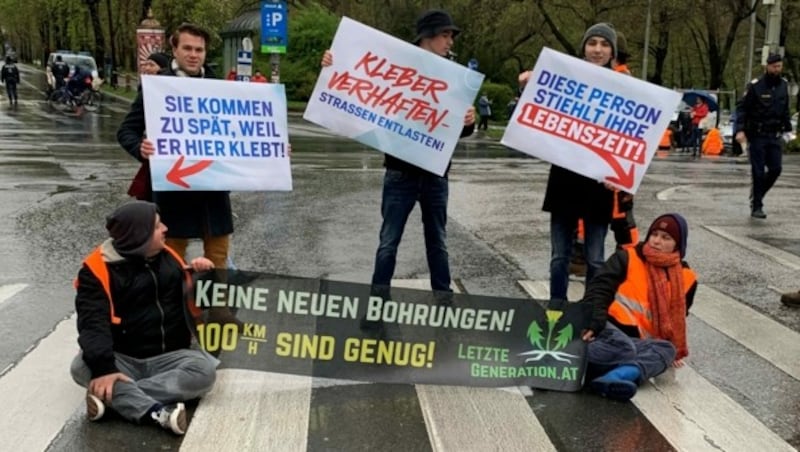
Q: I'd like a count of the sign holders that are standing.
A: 3